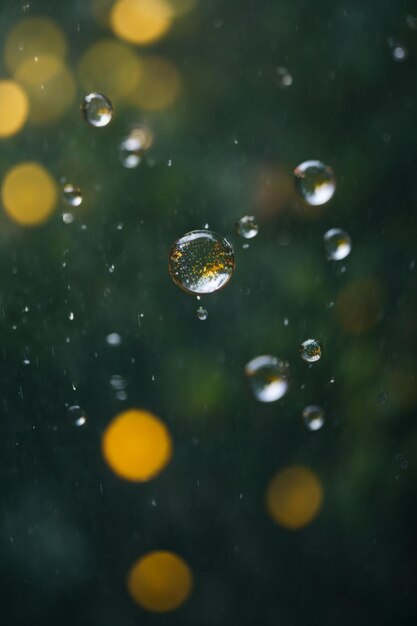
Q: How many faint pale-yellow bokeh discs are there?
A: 4